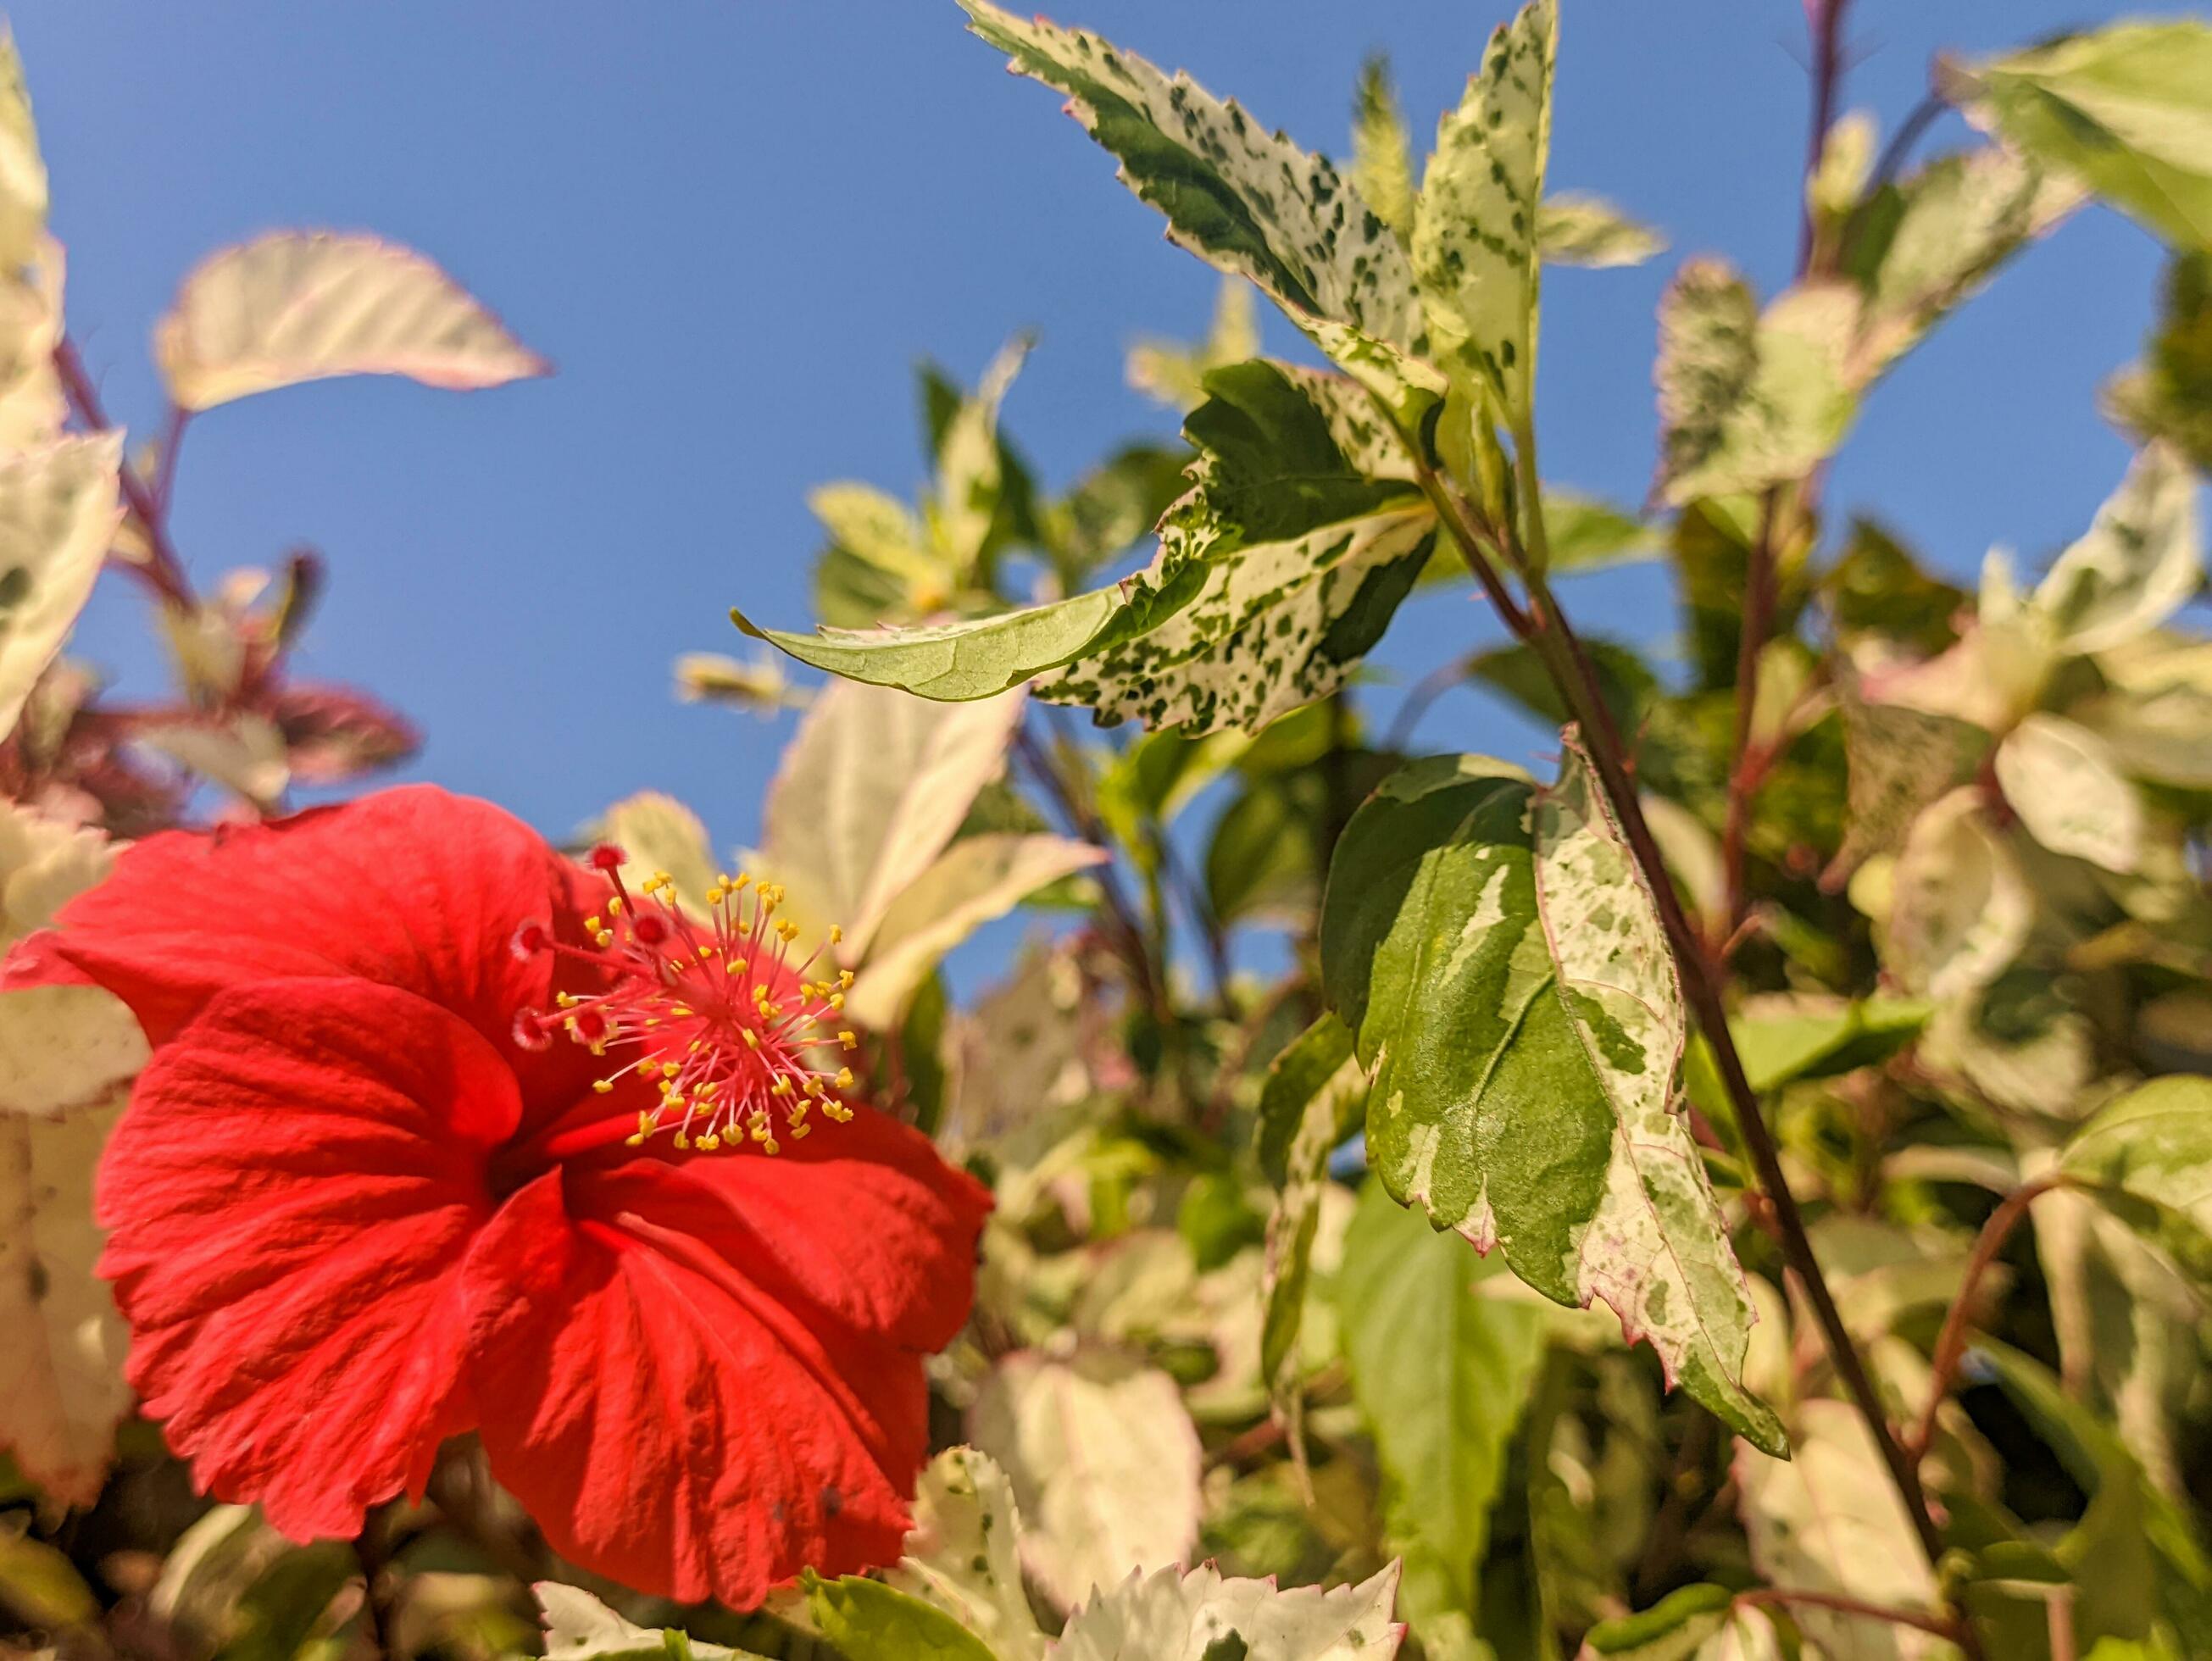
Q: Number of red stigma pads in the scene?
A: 5